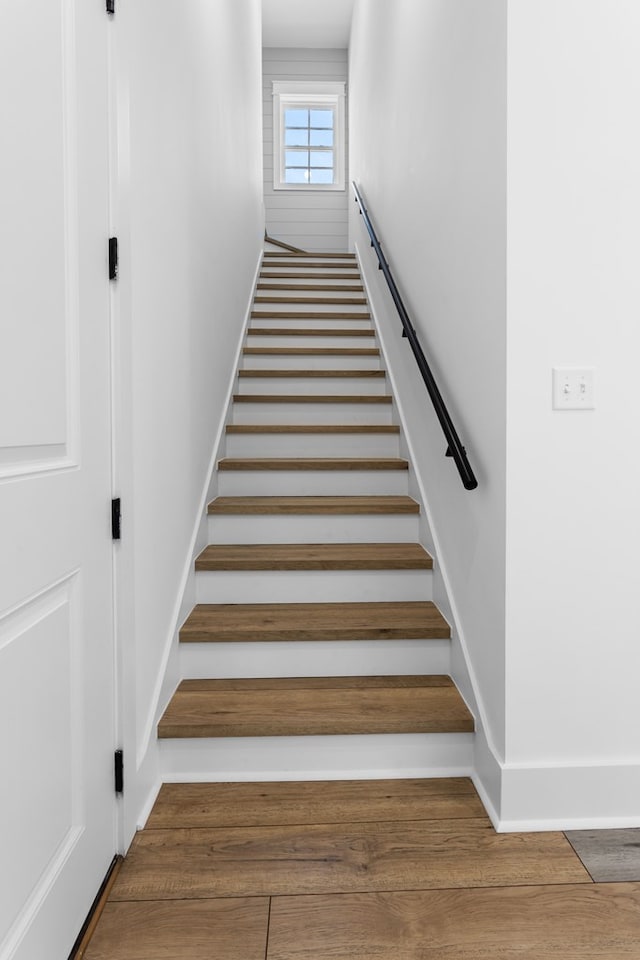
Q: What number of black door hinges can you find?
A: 4